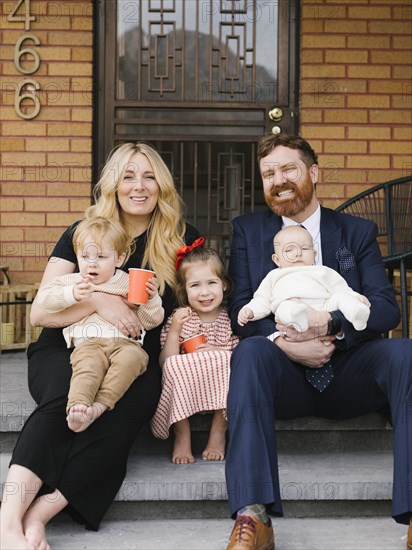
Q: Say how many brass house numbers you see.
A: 3